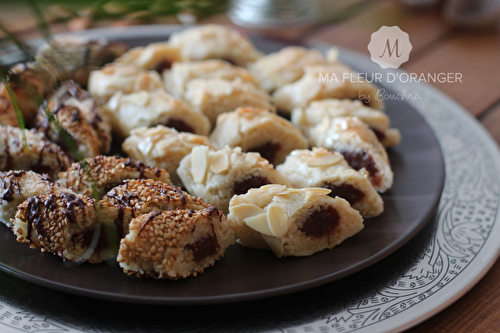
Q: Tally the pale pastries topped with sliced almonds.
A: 15